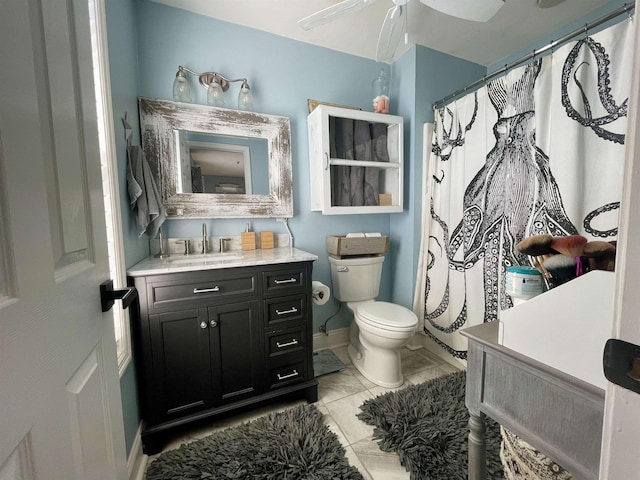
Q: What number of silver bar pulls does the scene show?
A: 5